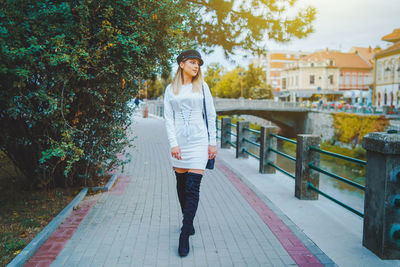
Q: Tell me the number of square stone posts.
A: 5